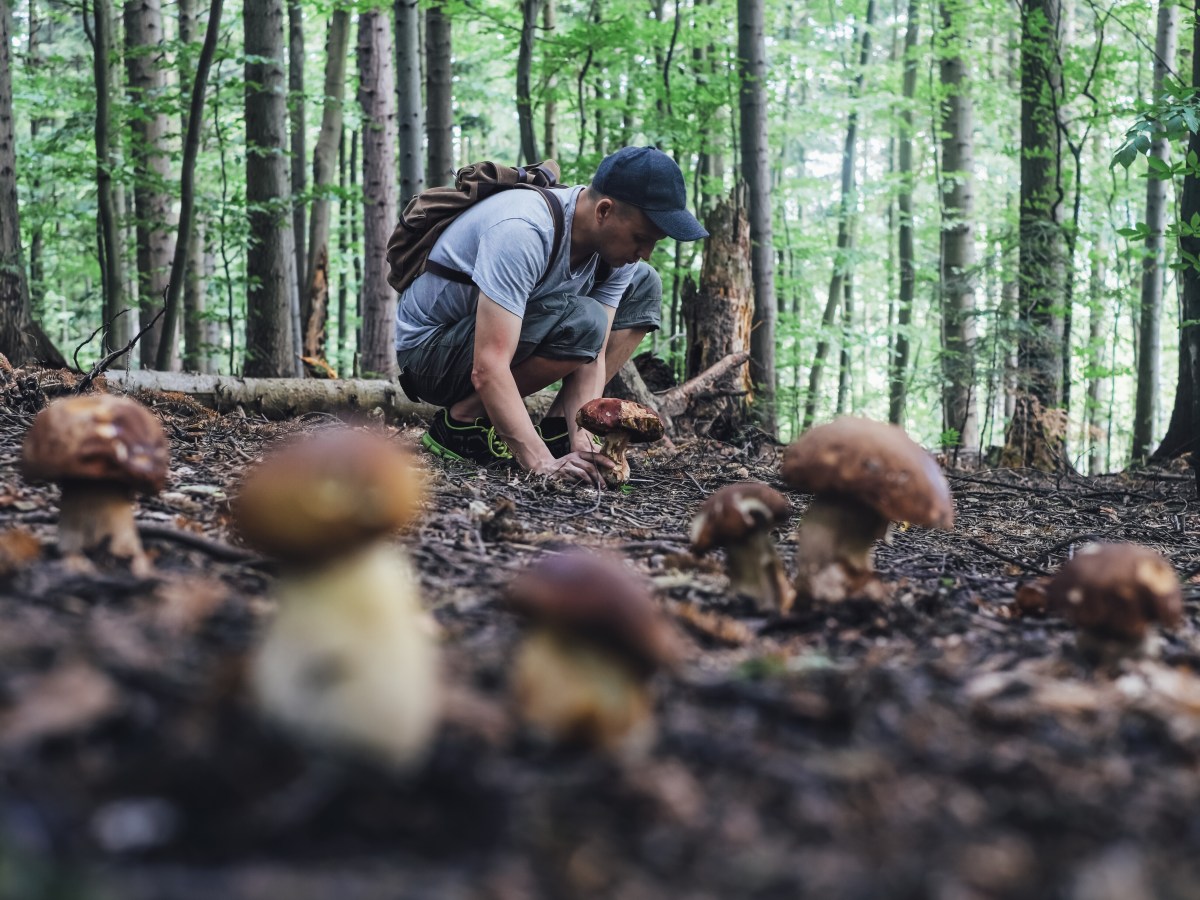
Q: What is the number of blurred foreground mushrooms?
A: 6